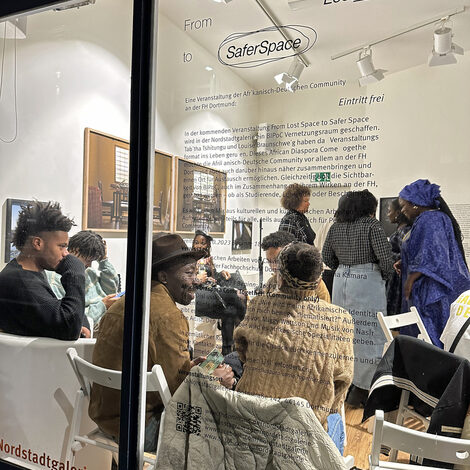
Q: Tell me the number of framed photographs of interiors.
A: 2